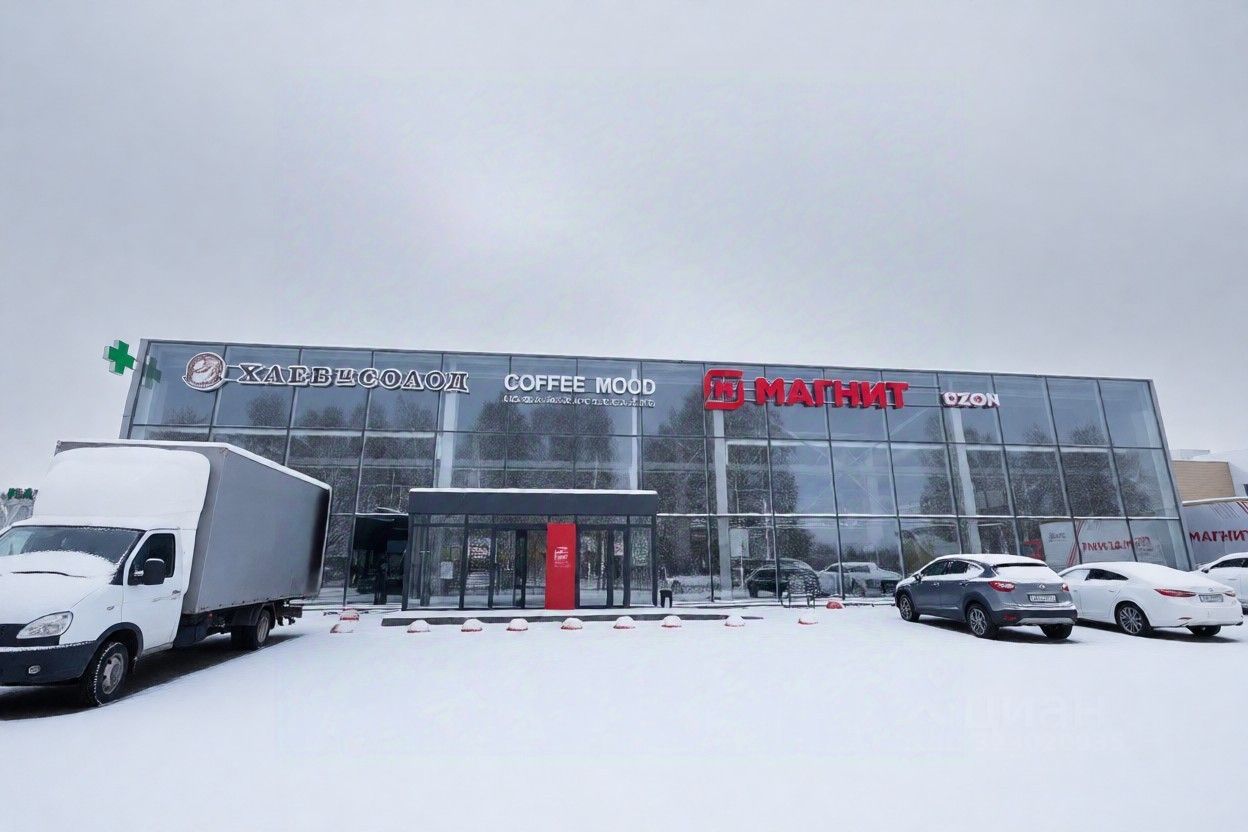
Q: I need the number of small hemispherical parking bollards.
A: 11